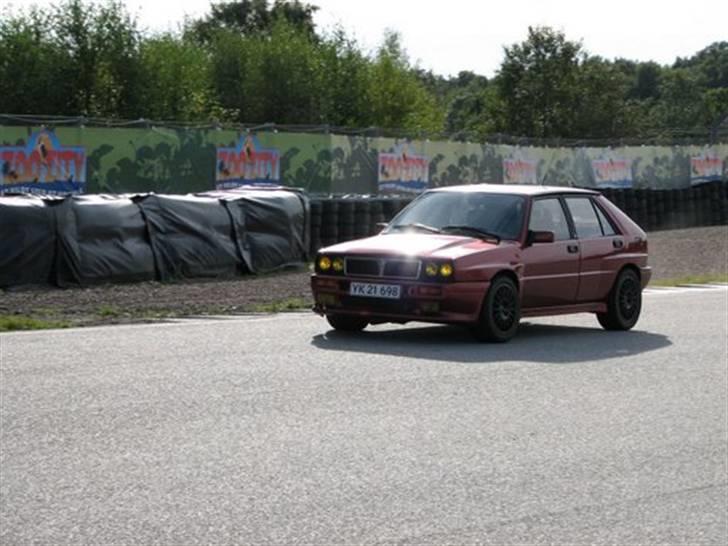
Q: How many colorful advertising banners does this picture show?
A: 6